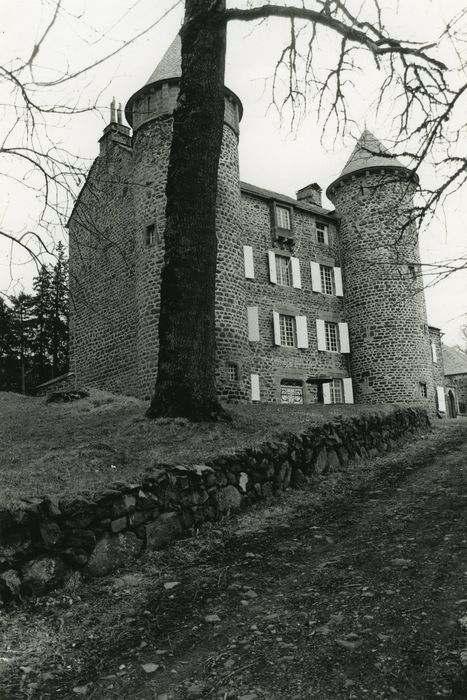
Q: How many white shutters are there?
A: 15